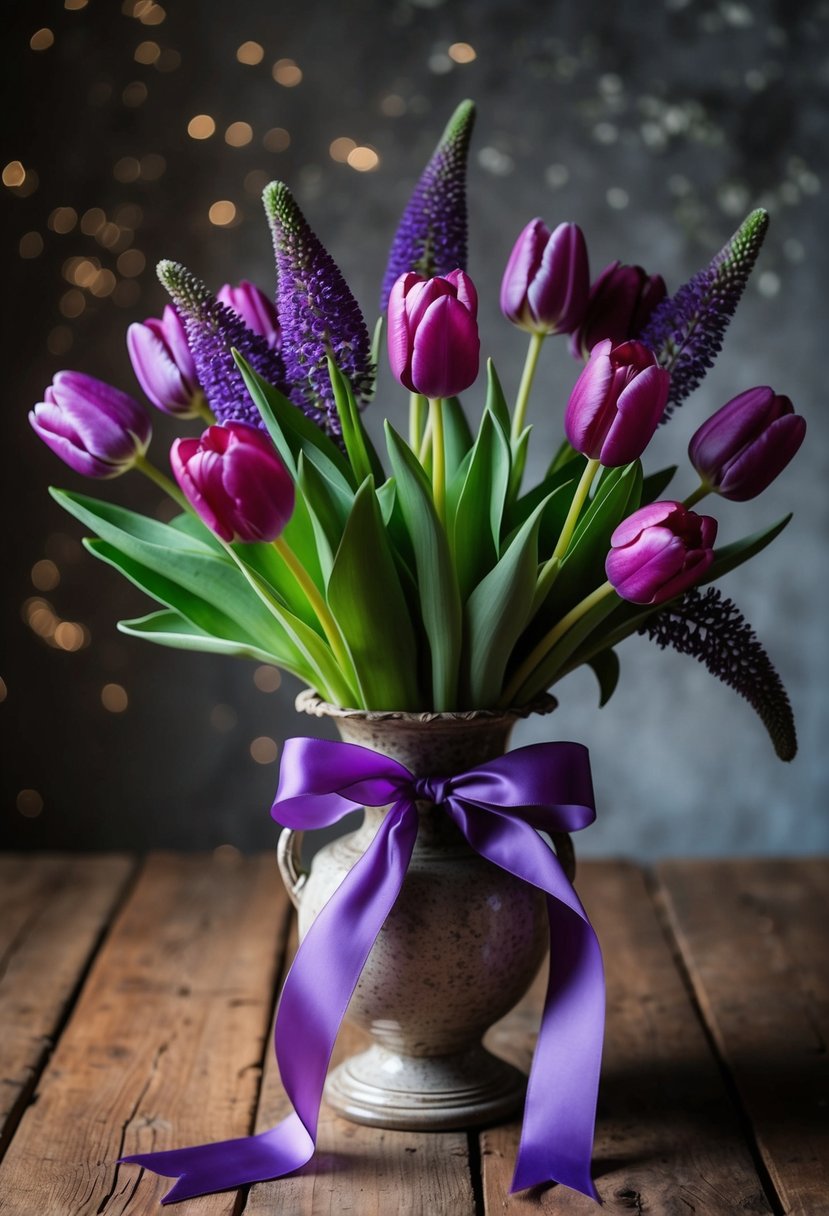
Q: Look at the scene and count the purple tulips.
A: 10